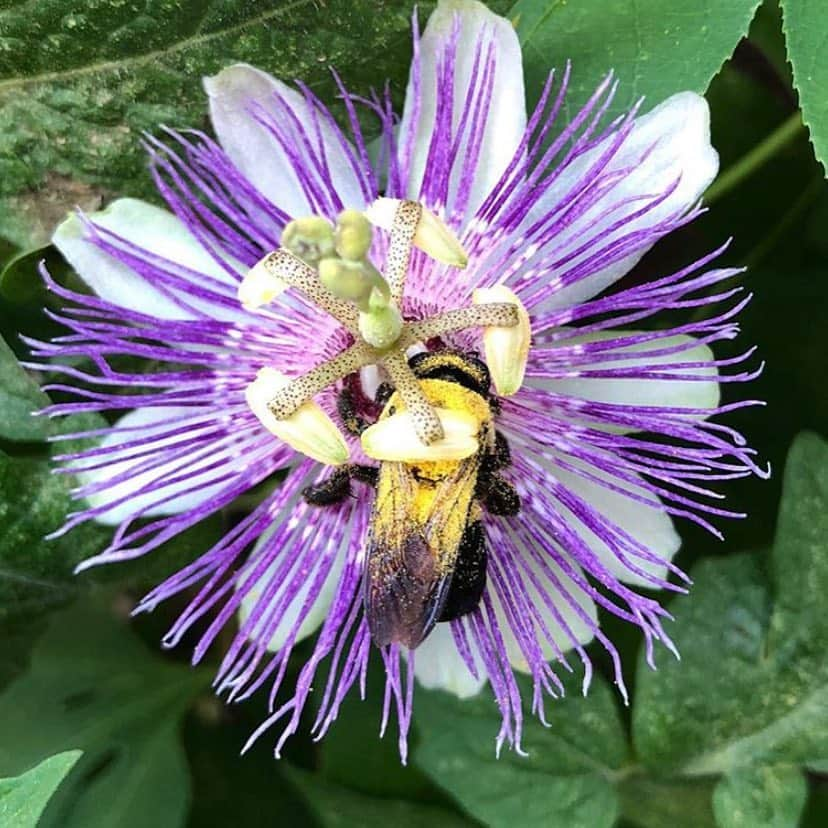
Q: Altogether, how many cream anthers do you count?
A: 5